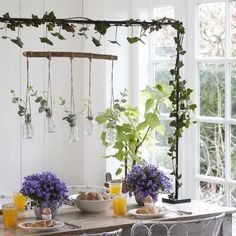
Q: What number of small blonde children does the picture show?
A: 0